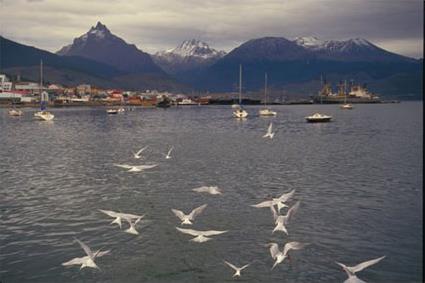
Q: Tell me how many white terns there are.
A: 15